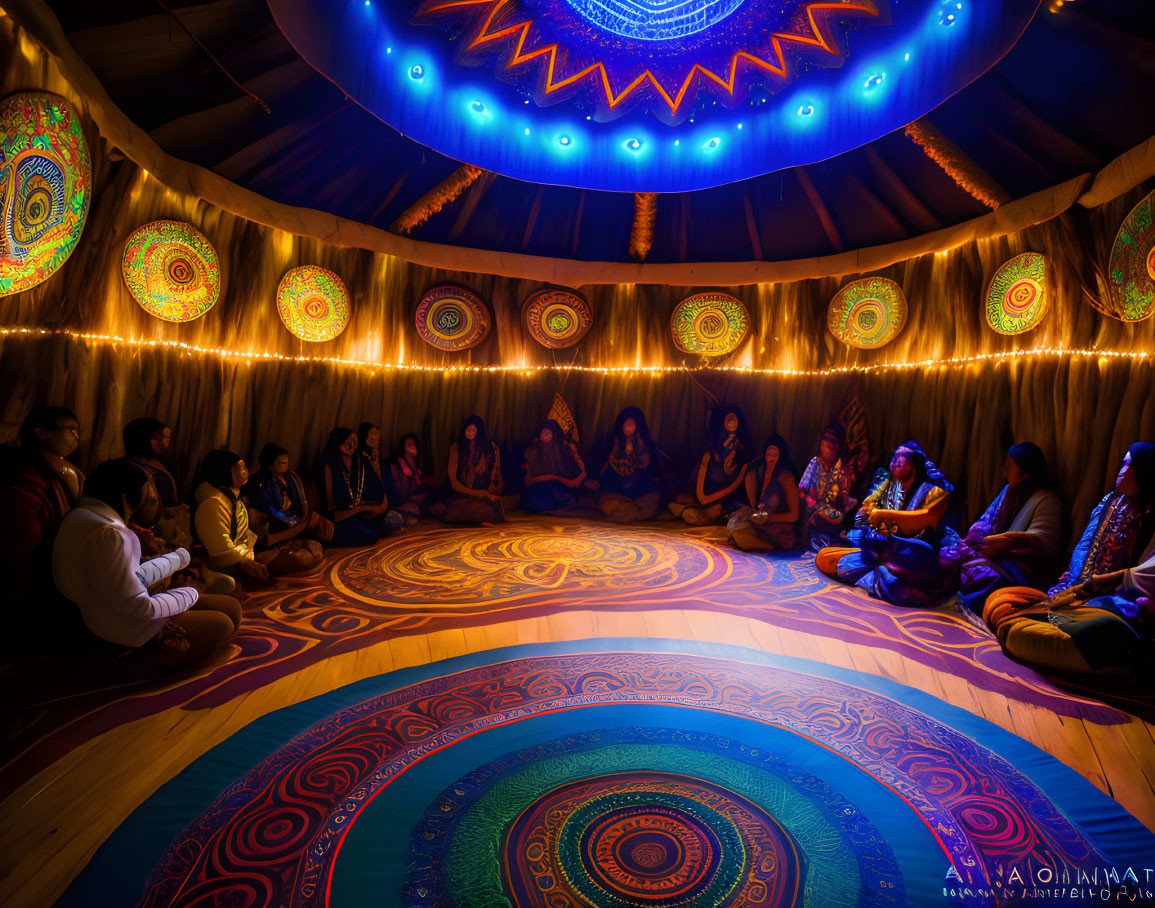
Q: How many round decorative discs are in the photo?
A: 9